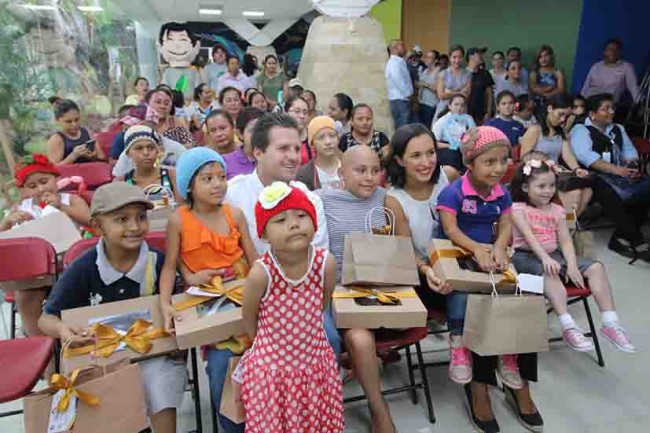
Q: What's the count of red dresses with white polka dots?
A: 1